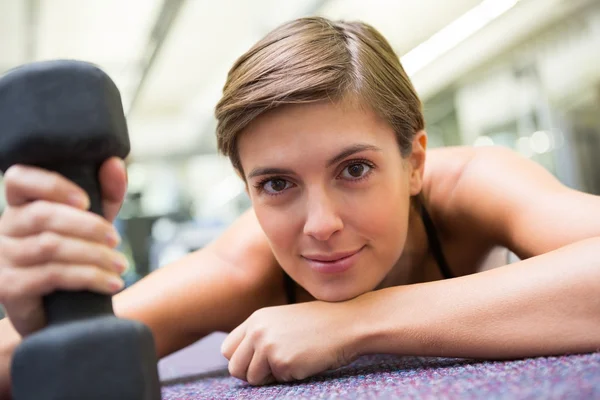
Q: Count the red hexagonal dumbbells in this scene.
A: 0